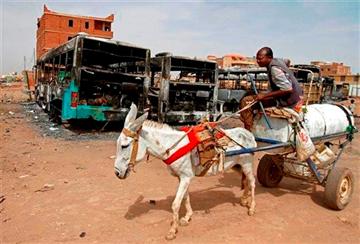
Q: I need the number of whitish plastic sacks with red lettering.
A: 1